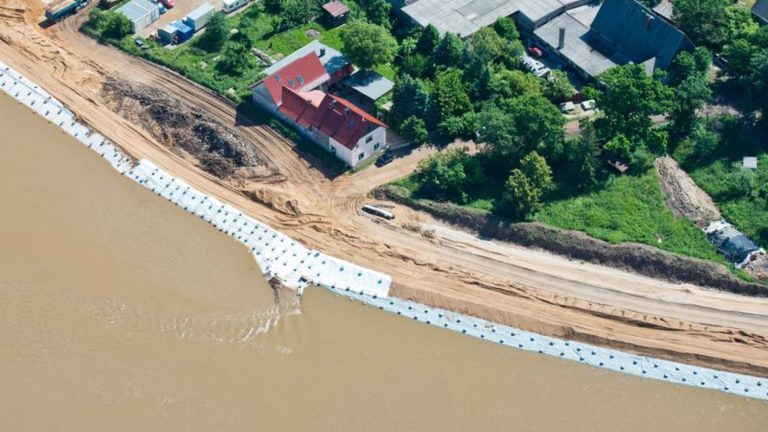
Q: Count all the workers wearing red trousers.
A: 0